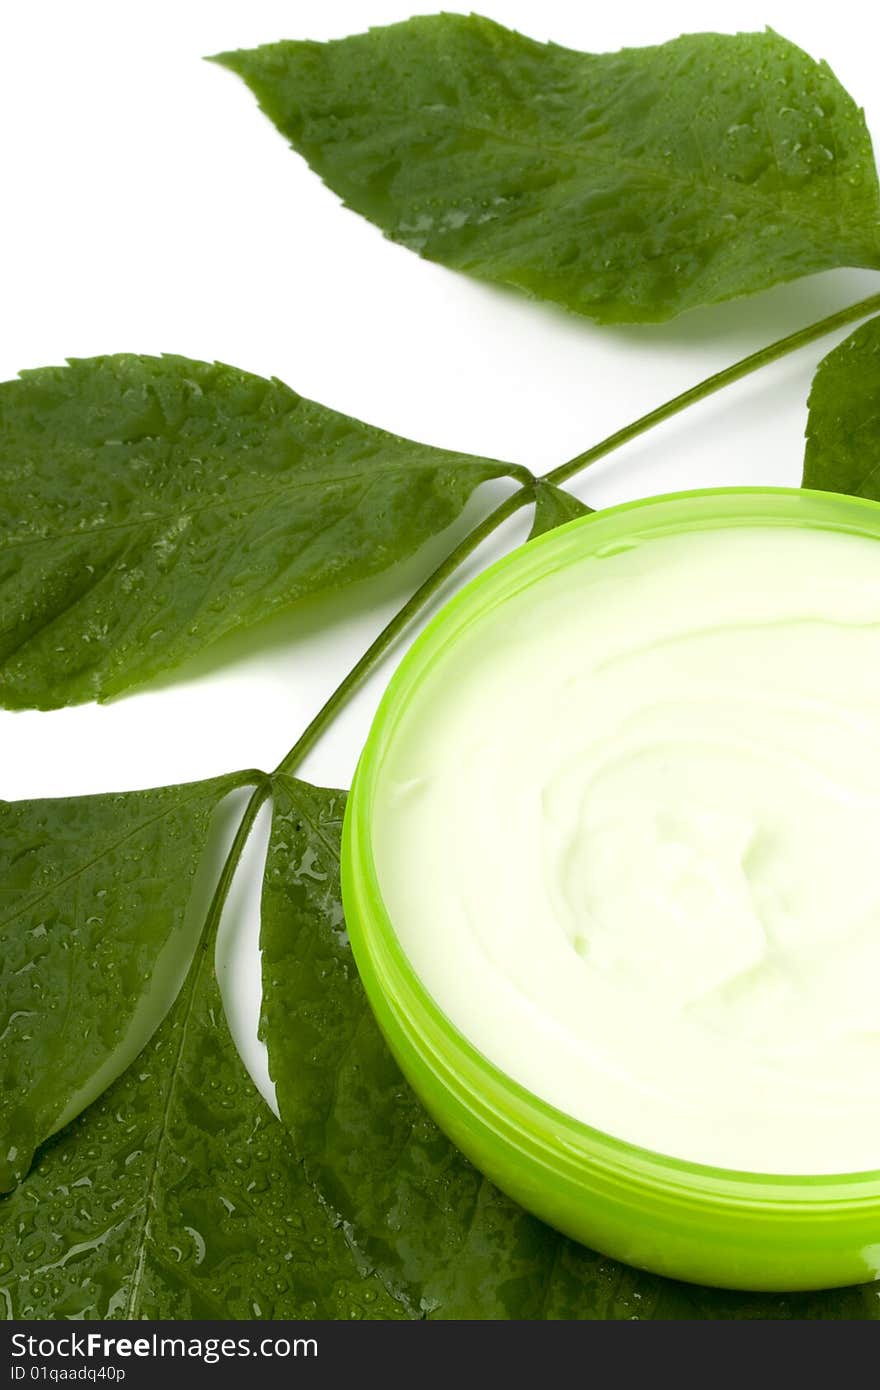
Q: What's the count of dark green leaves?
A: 7